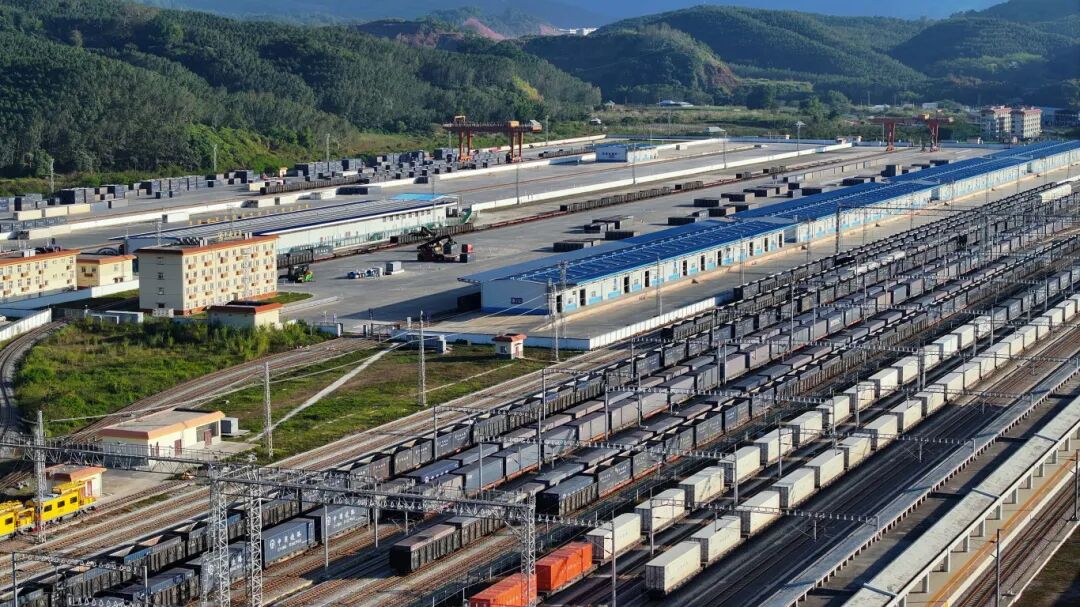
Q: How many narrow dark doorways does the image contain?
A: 10